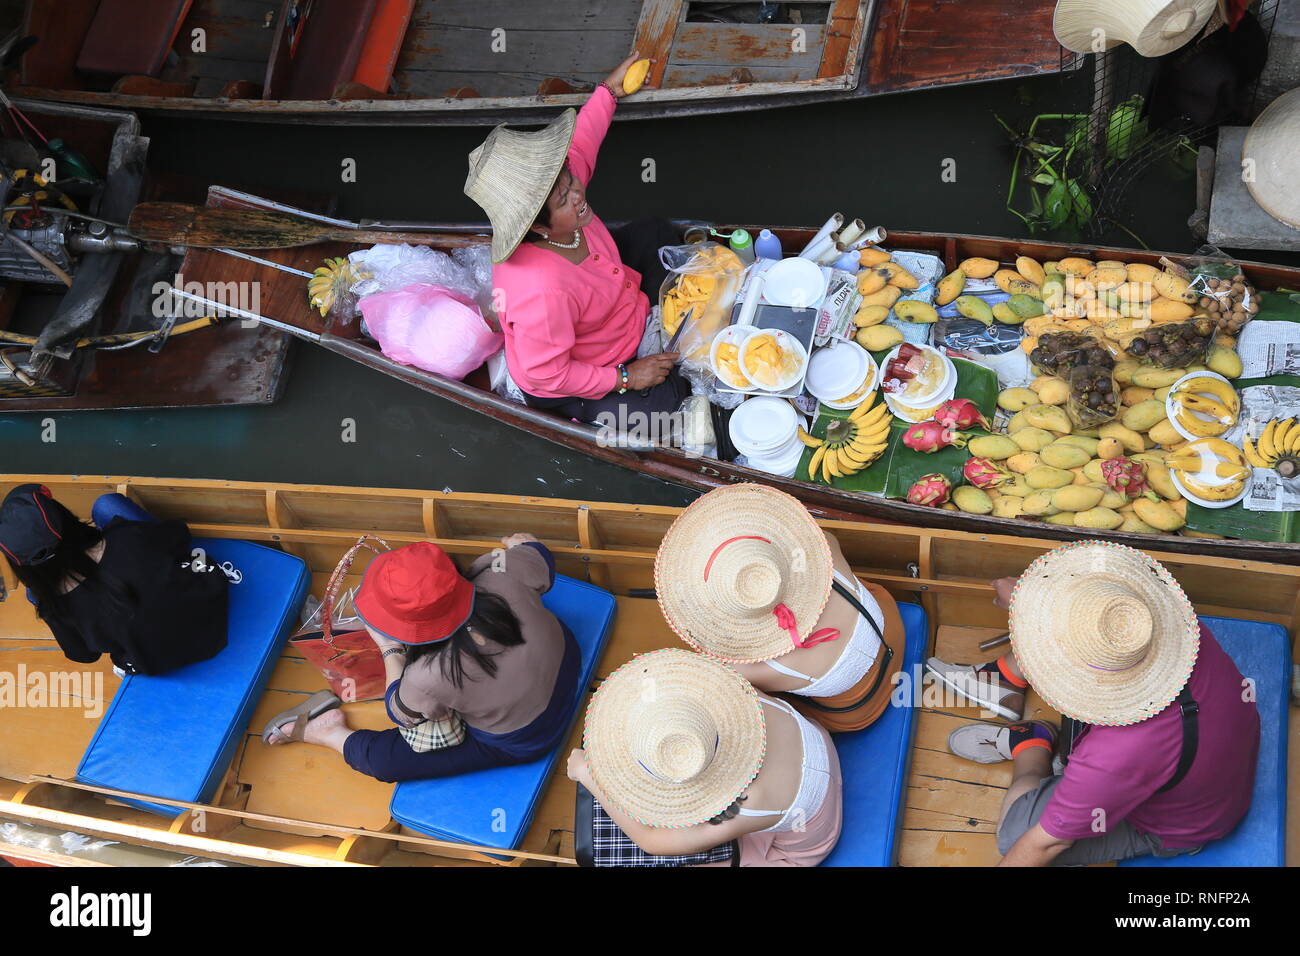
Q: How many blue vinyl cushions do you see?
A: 4